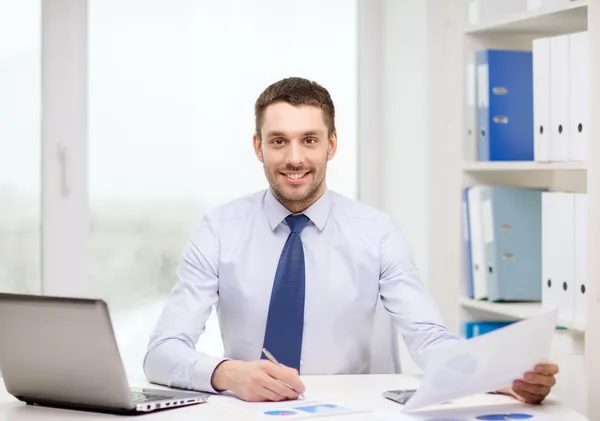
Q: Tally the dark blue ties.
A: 1